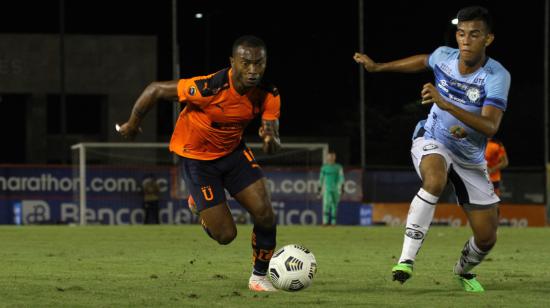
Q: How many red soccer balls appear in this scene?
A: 0